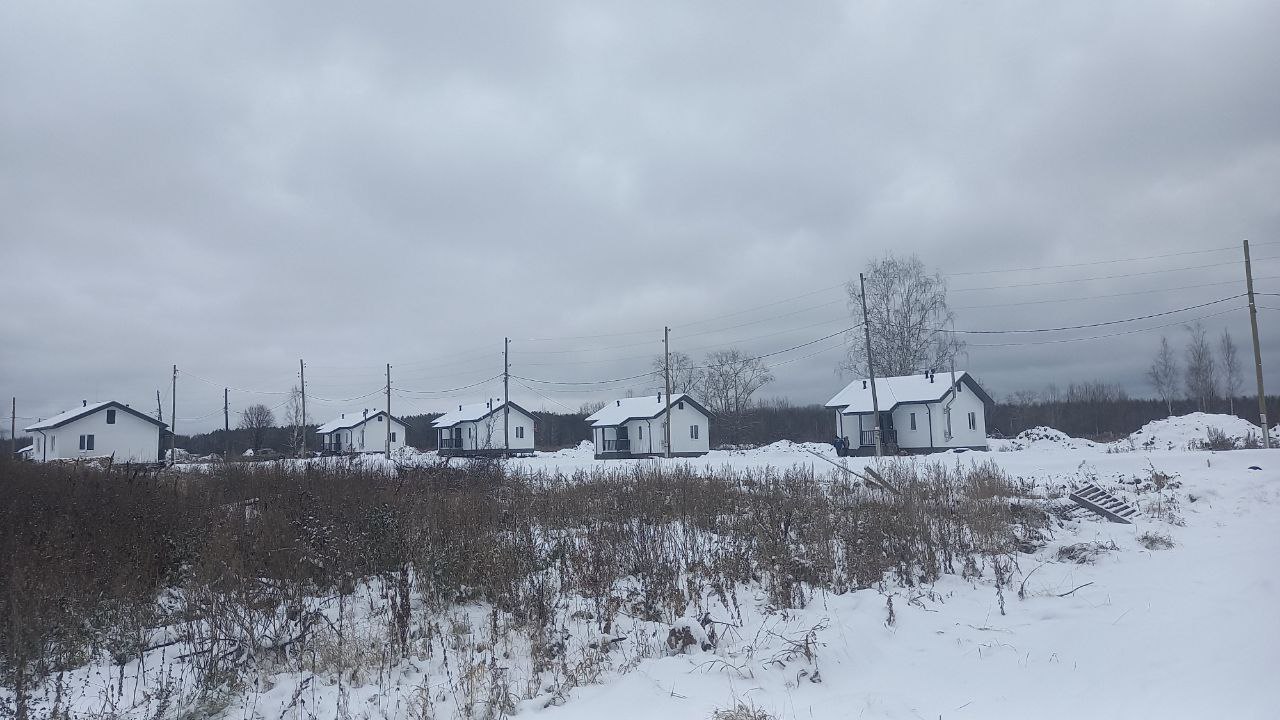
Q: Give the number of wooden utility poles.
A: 10